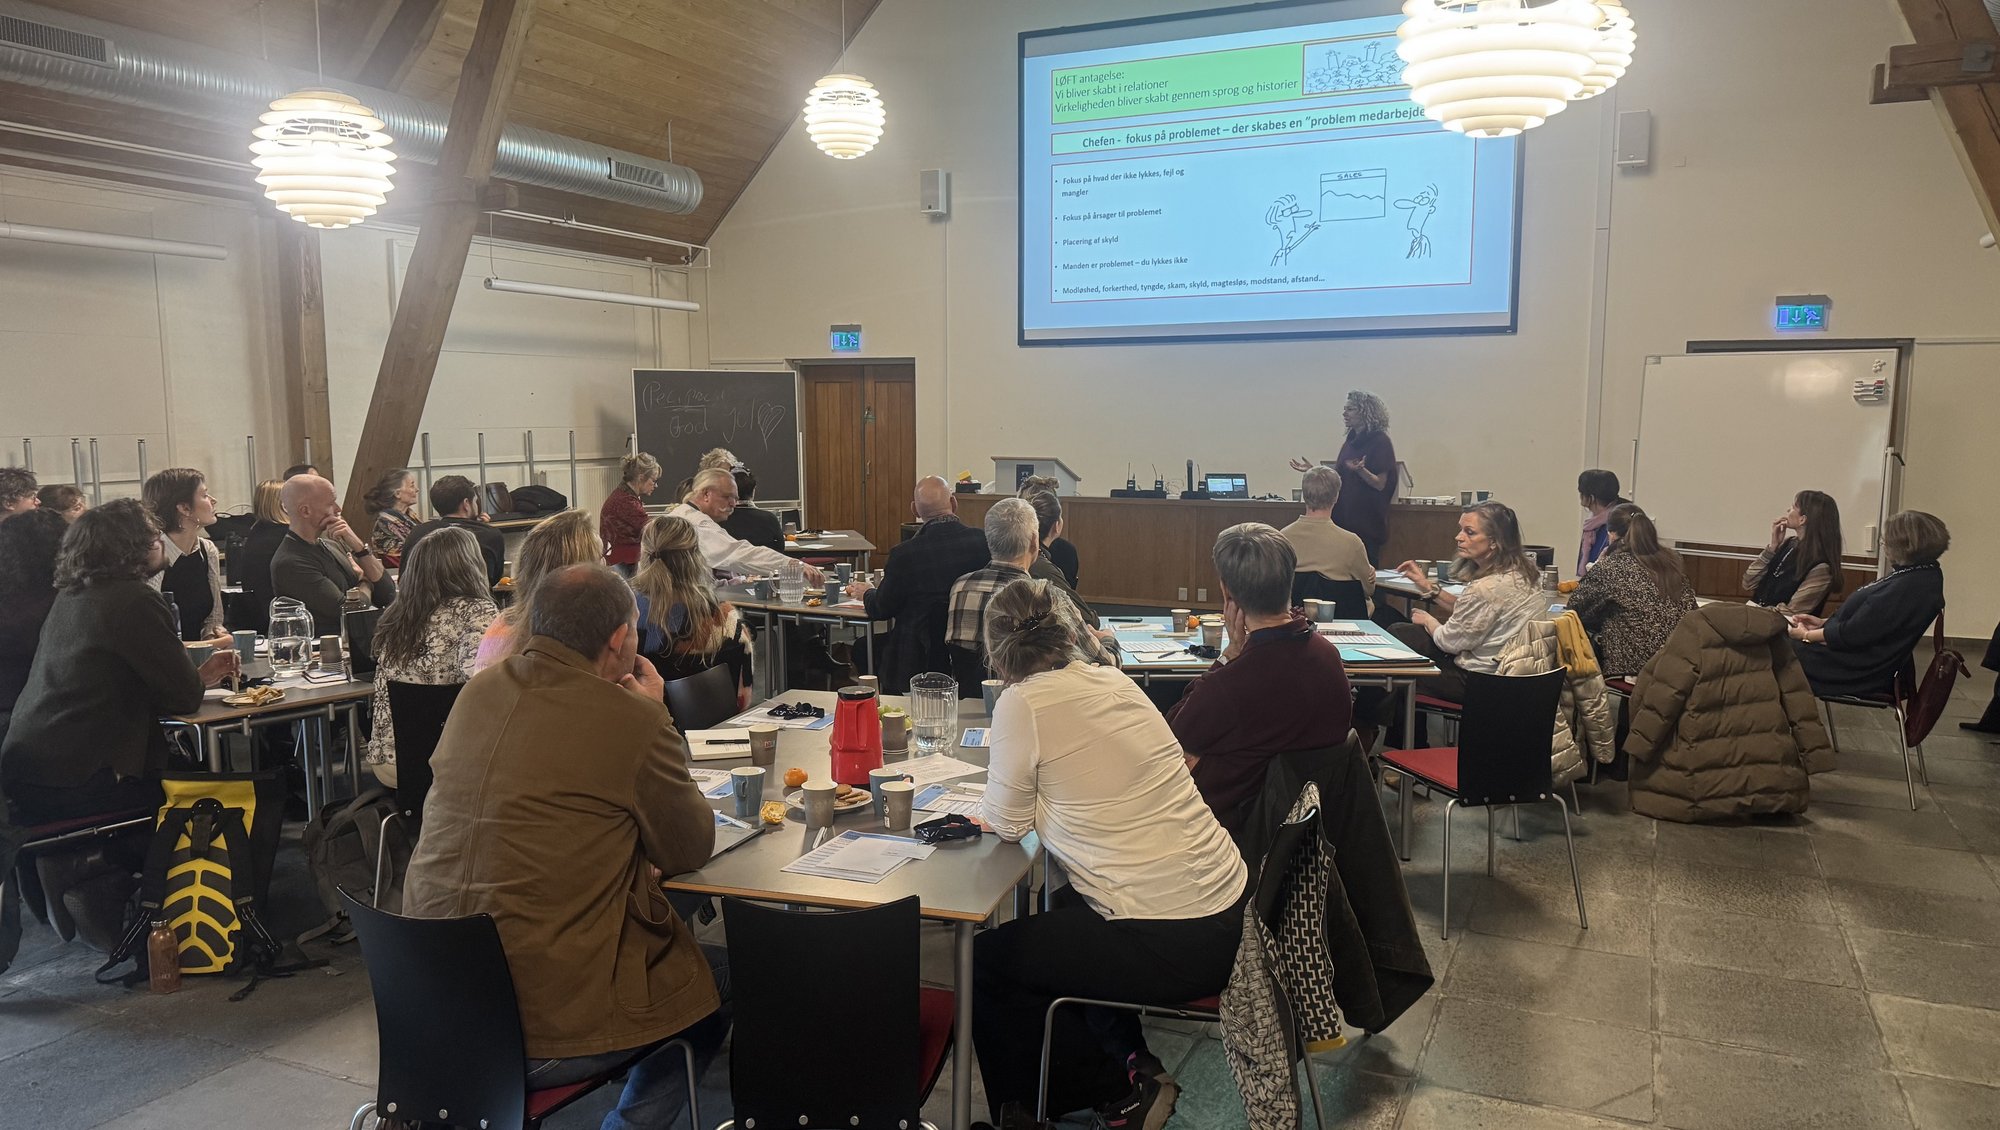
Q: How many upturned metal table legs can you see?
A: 10